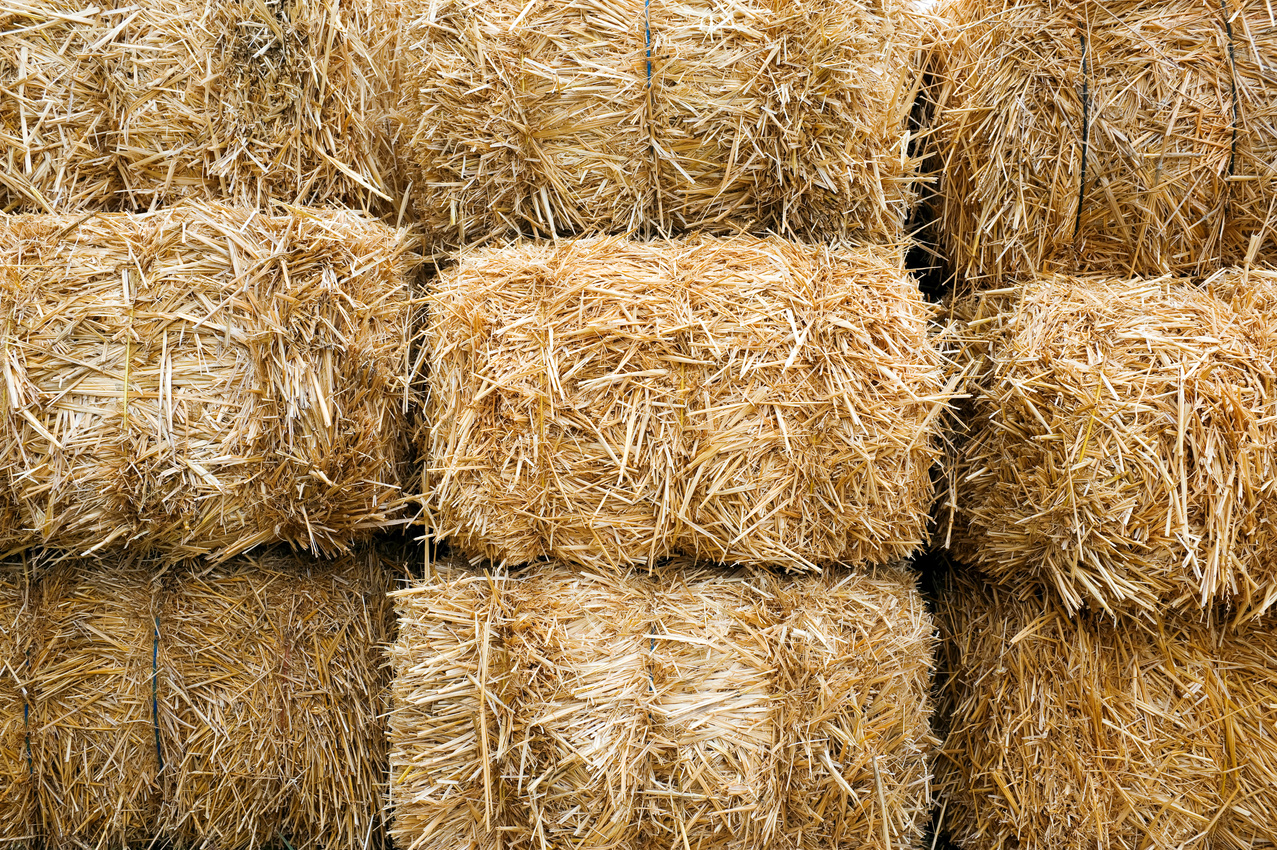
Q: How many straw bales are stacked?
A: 9